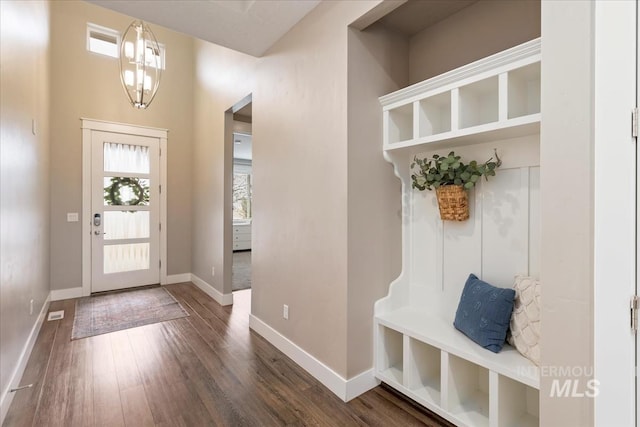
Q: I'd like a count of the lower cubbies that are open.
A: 4